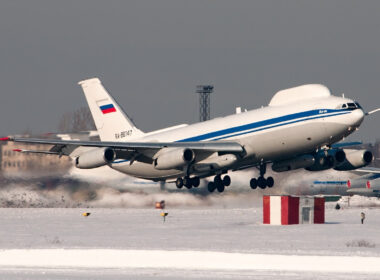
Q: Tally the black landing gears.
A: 3